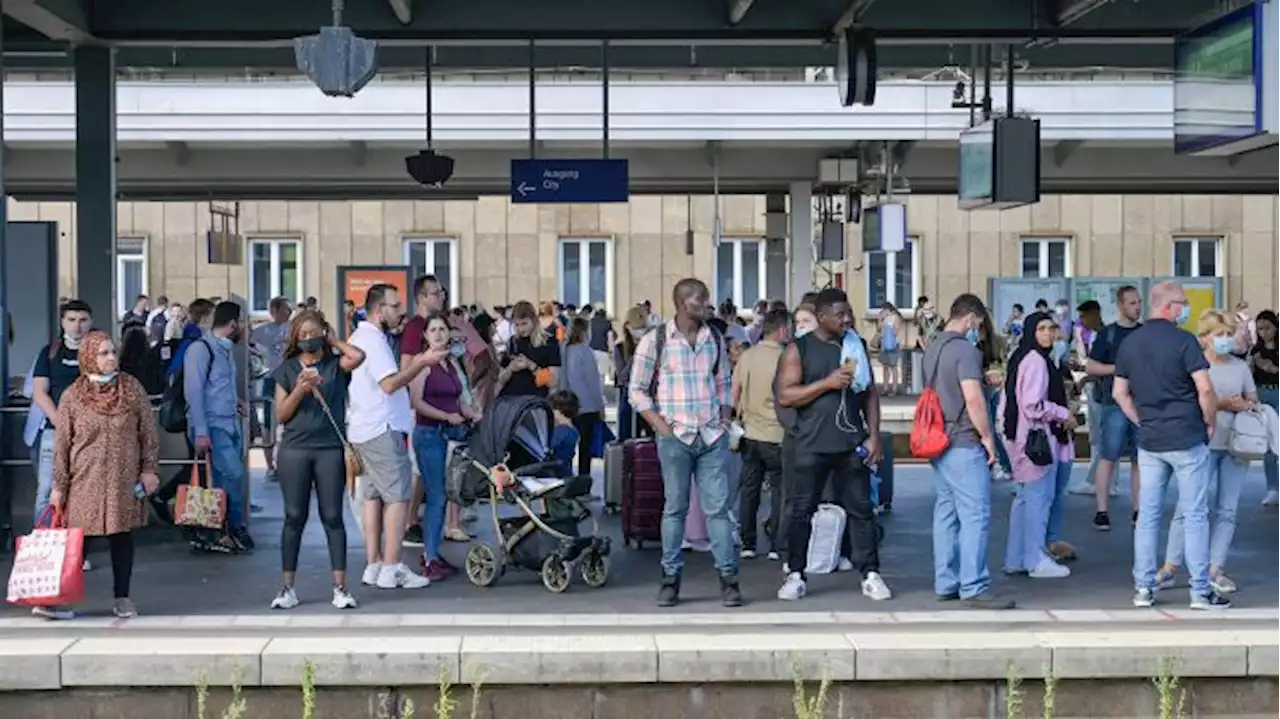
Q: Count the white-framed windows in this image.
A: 8